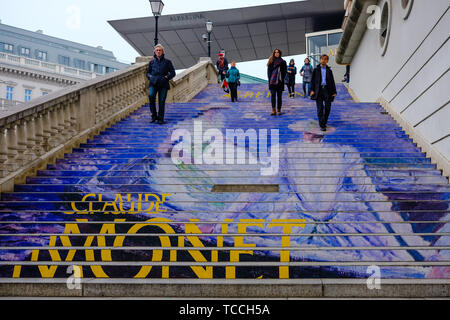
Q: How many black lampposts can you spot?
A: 2